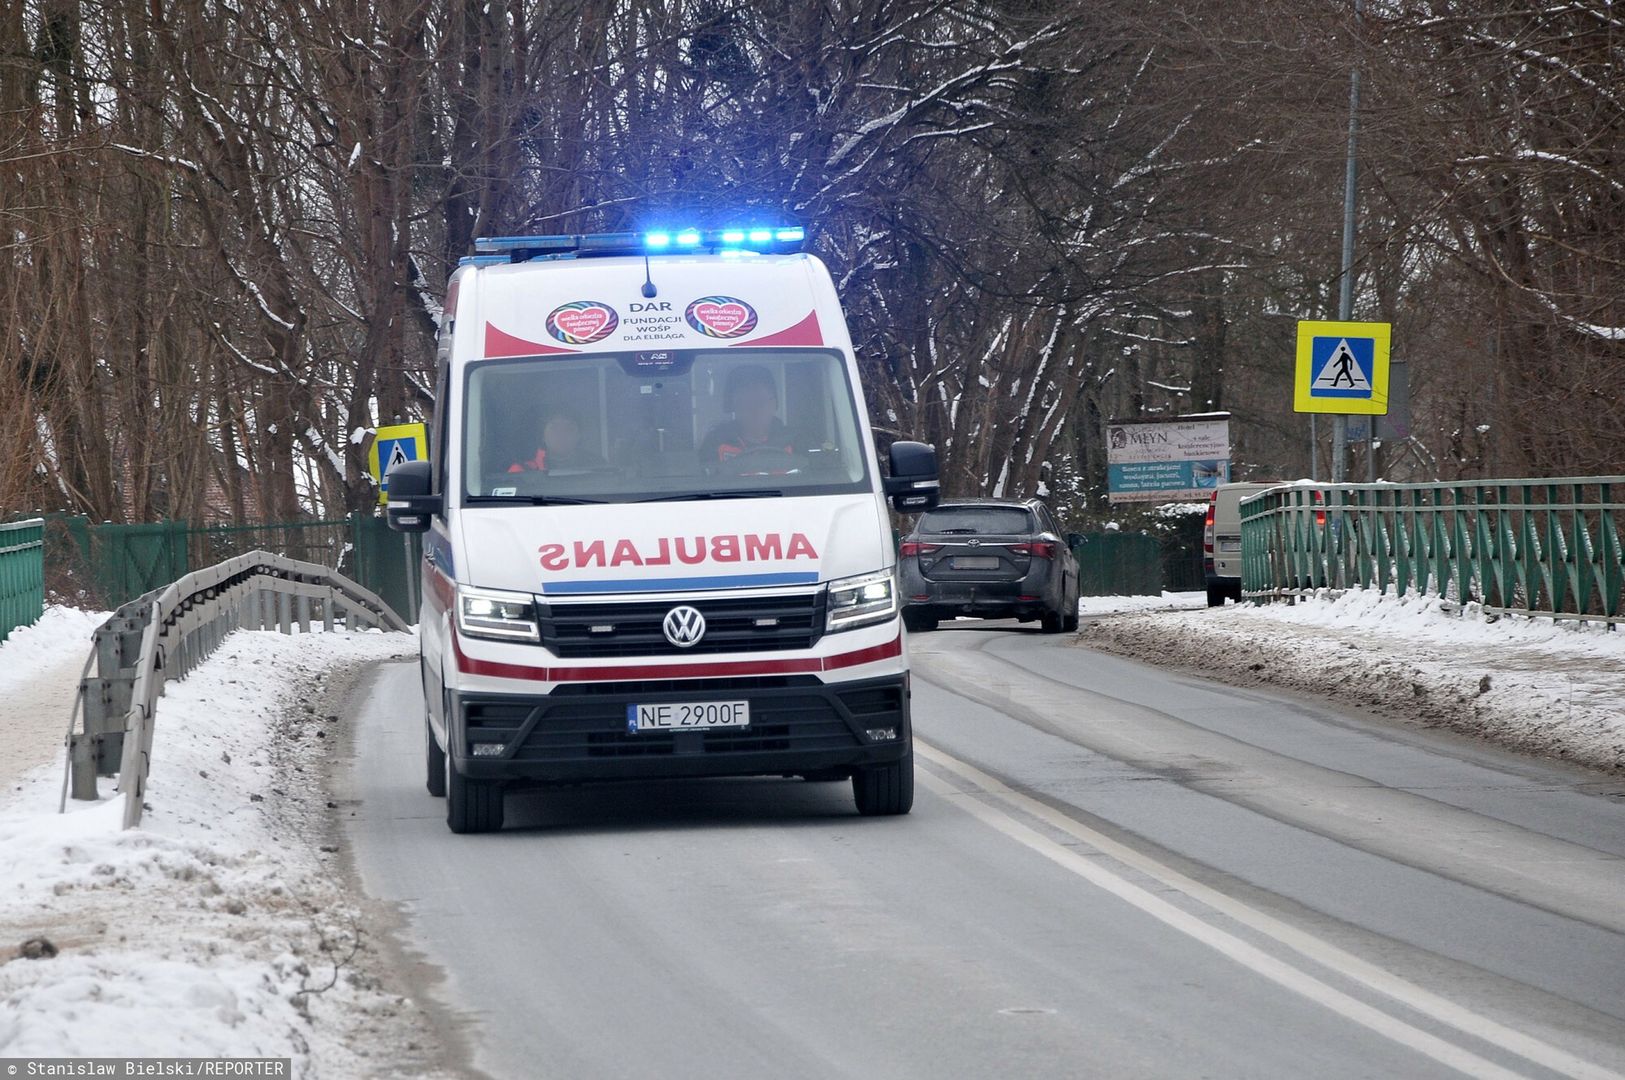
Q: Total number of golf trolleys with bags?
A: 0